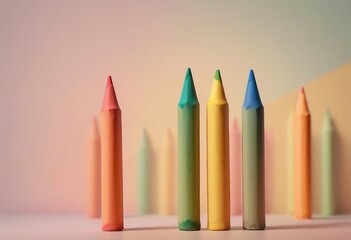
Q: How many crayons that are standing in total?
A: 11